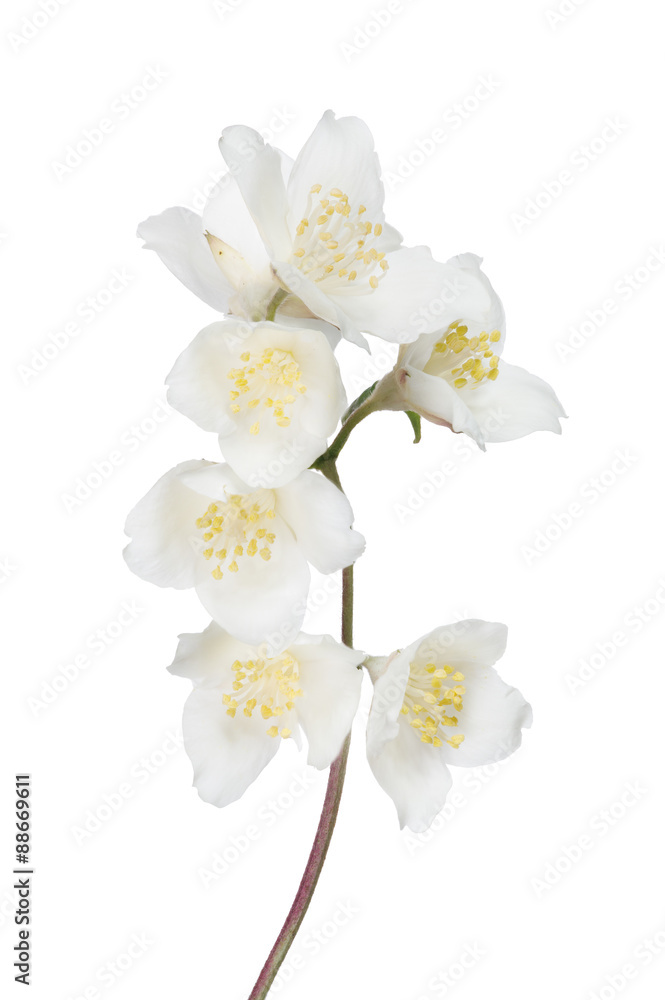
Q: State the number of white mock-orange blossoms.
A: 7